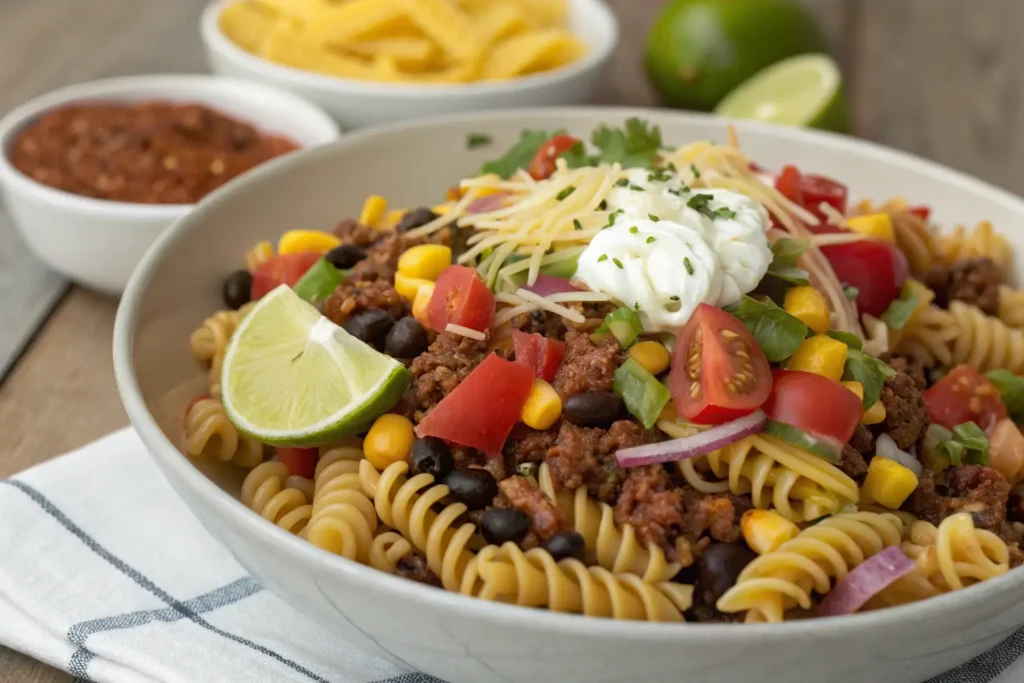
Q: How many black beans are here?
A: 11